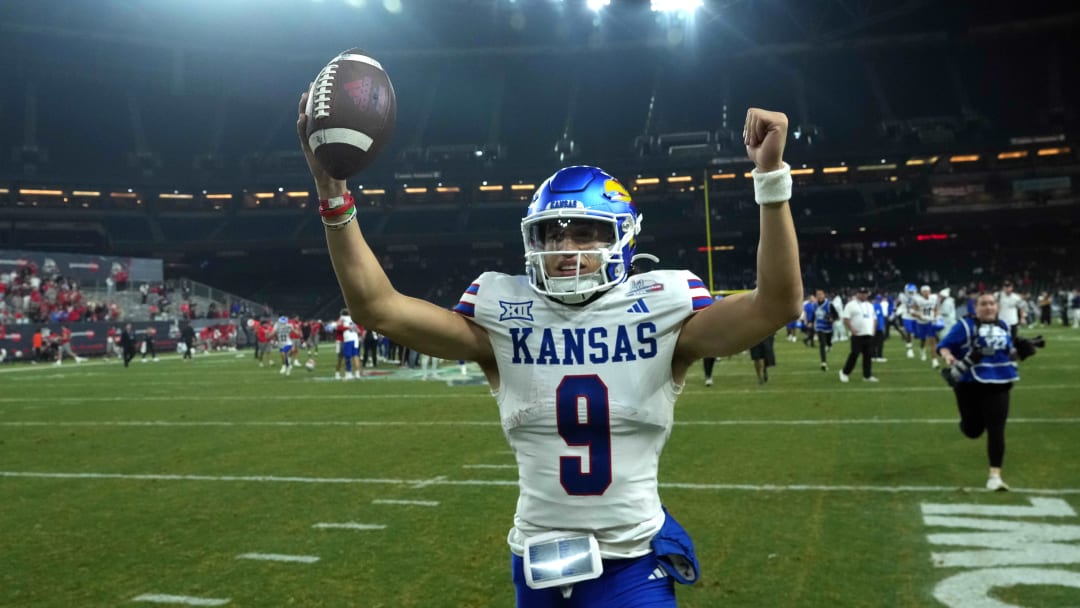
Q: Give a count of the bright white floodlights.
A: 2